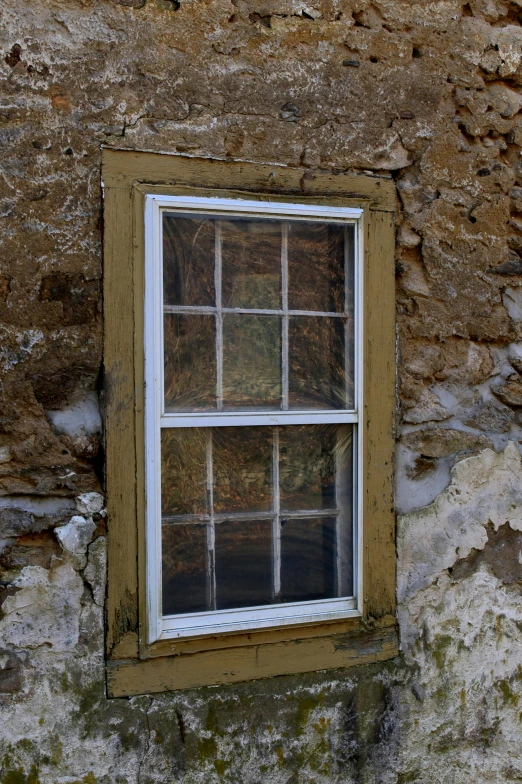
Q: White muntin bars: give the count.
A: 6